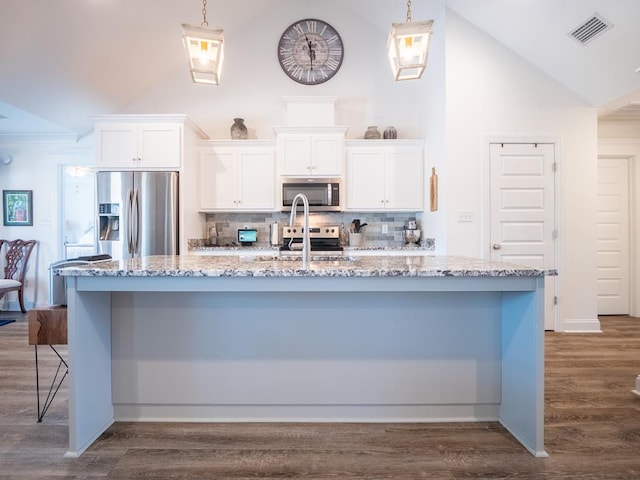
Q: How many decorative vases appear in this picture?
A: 3